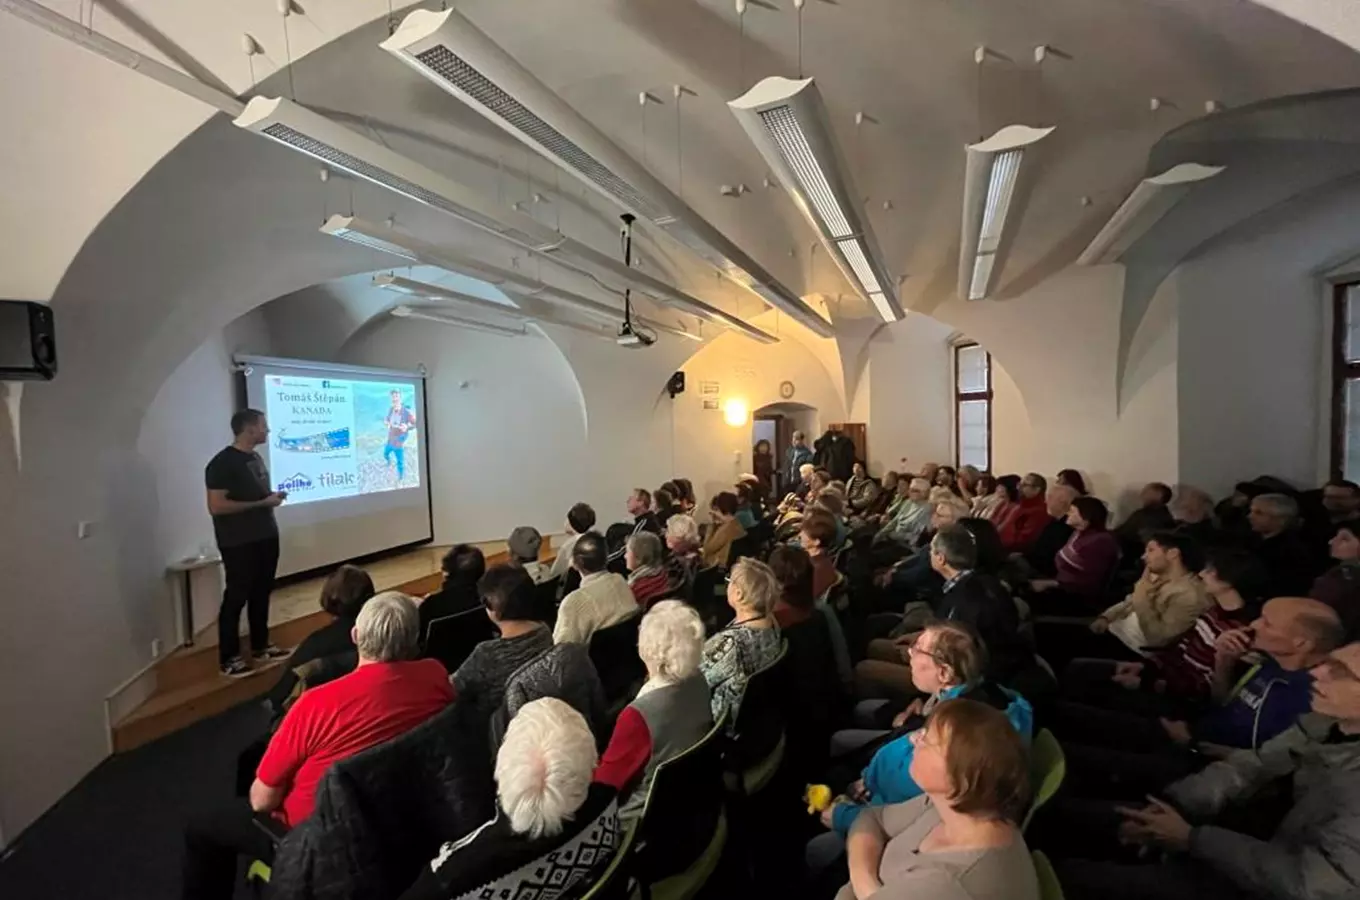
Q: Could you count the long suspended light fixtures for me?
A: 8